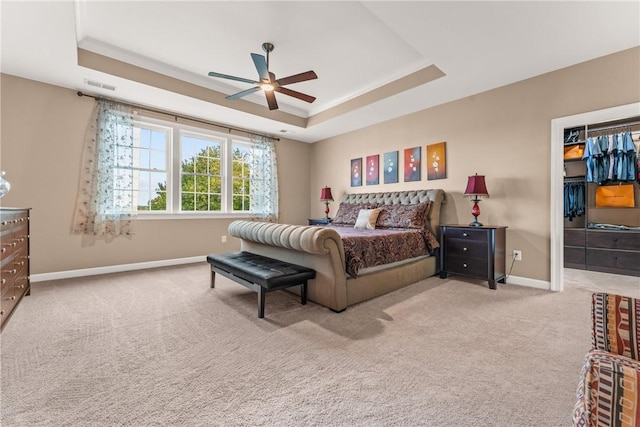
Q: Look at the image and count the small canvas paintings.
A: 5